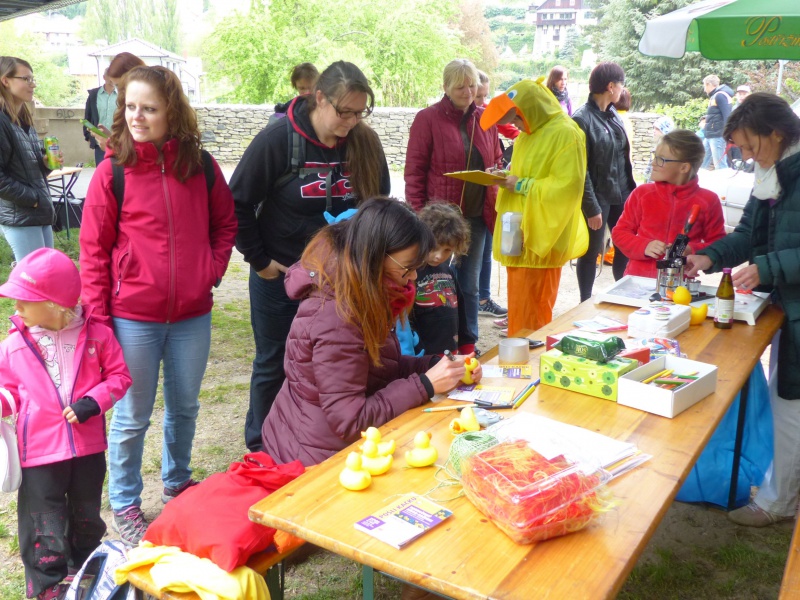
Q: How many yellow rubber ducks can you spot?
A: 7